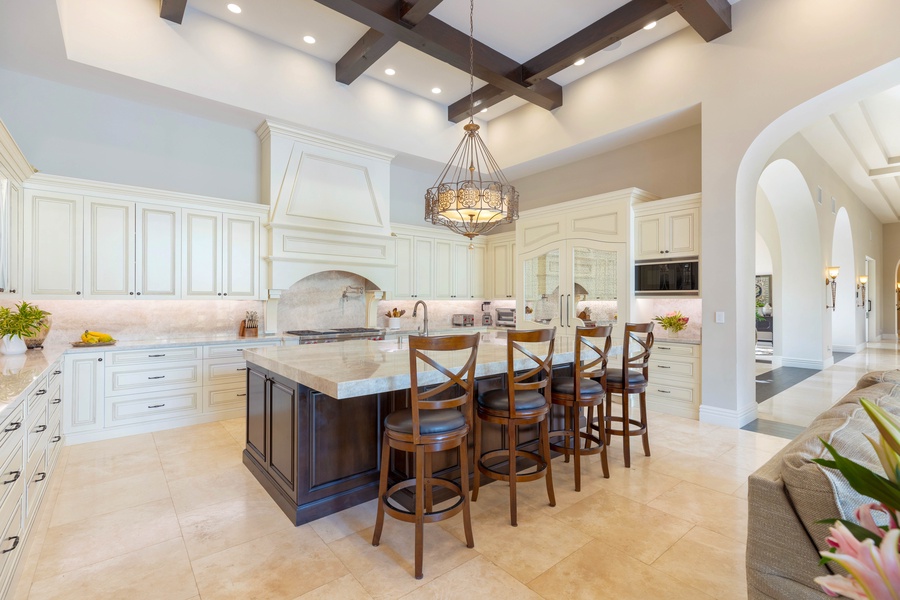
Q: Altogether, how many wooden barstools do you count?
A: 4